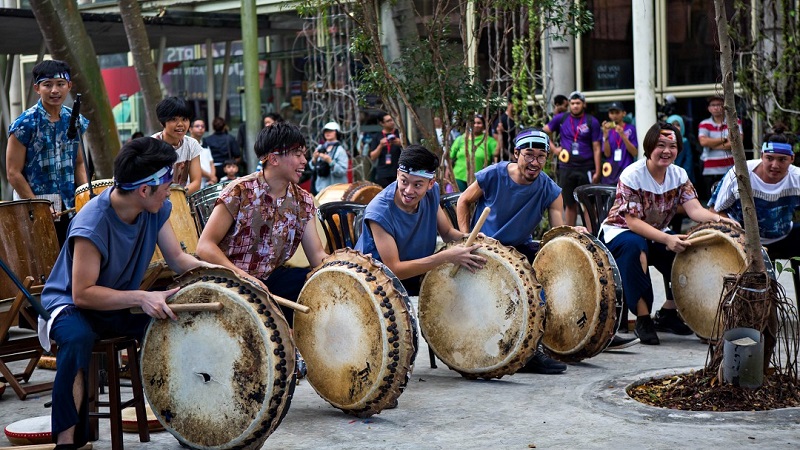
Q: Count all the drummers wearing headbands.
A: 7